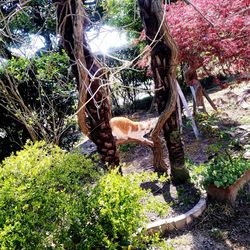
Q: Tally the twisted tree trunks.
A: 2